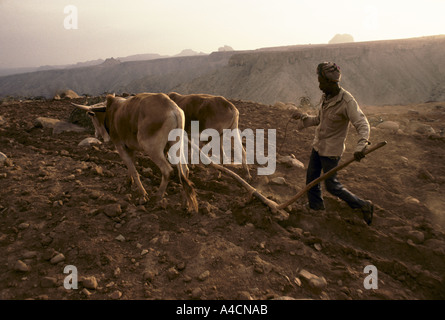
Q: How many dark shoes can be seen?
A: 1